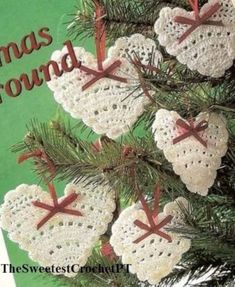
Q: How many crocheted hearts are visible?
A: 5